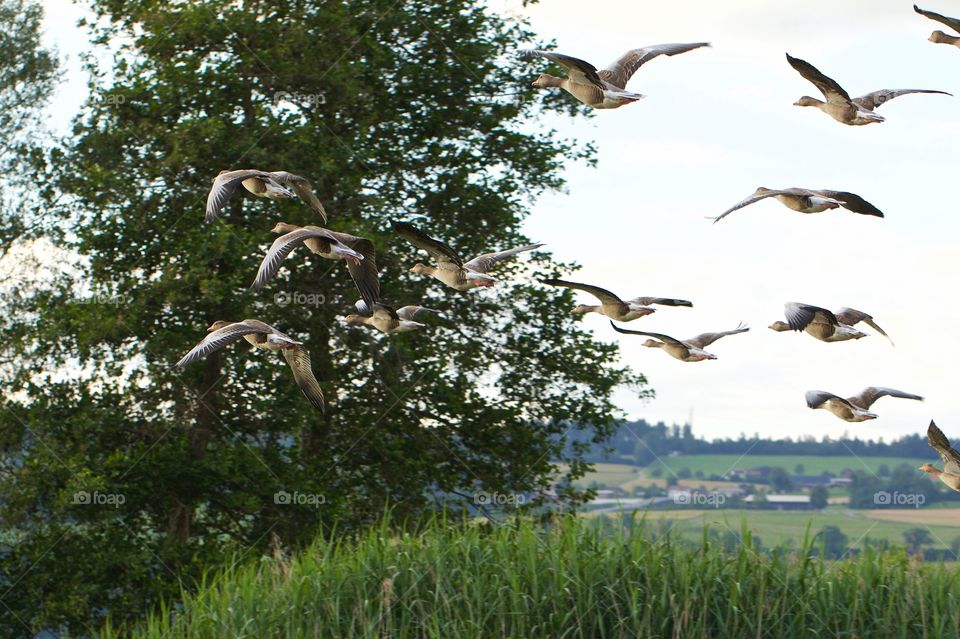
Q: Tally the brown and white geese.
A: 14